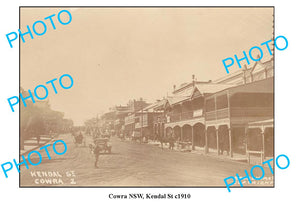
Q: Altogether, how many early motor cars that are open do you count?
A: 1